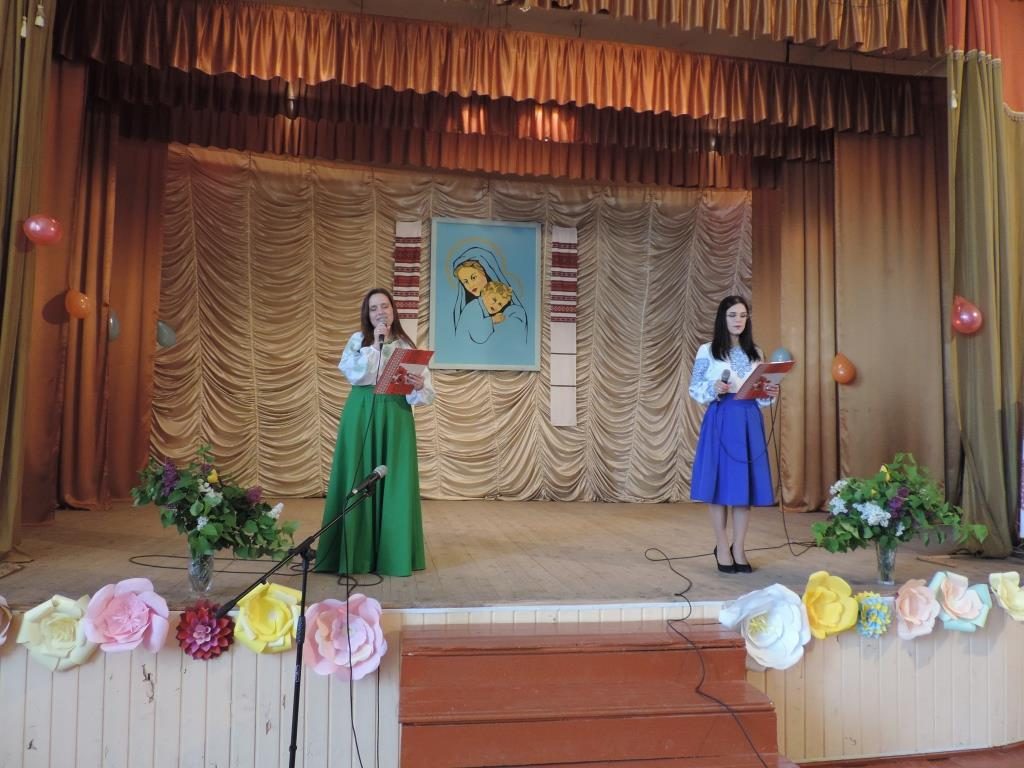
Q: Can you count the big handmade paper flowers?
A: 12